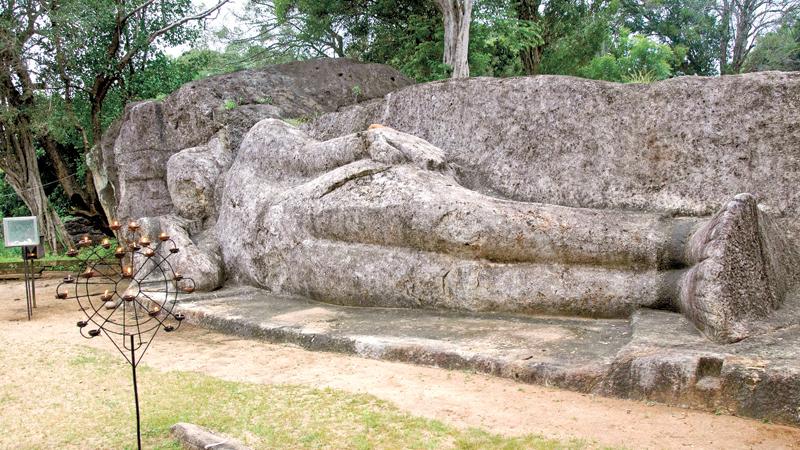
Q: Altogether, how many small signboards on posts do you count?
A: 1